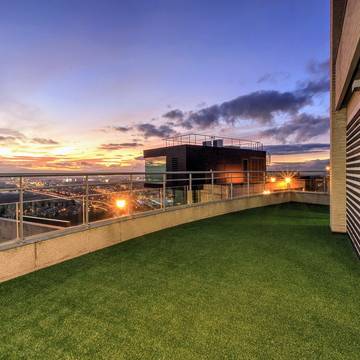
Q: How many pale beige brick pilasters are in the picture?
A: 1